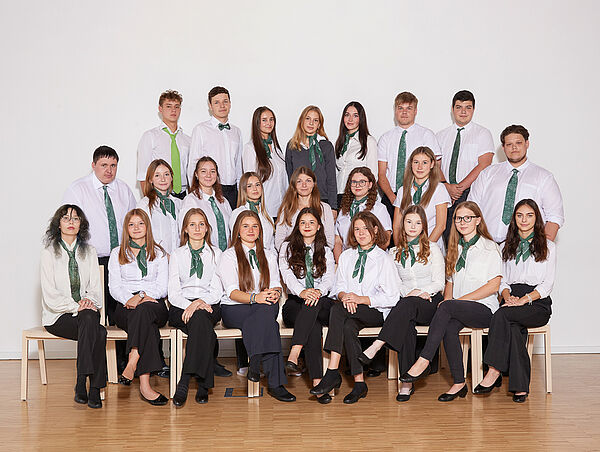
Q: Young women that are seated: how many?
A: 9